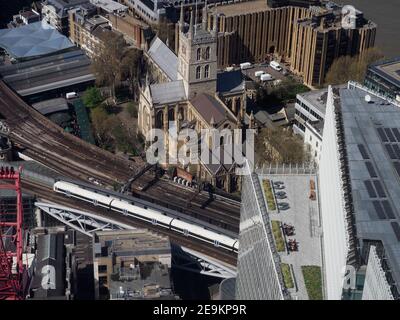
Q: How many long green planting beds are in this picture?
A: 3